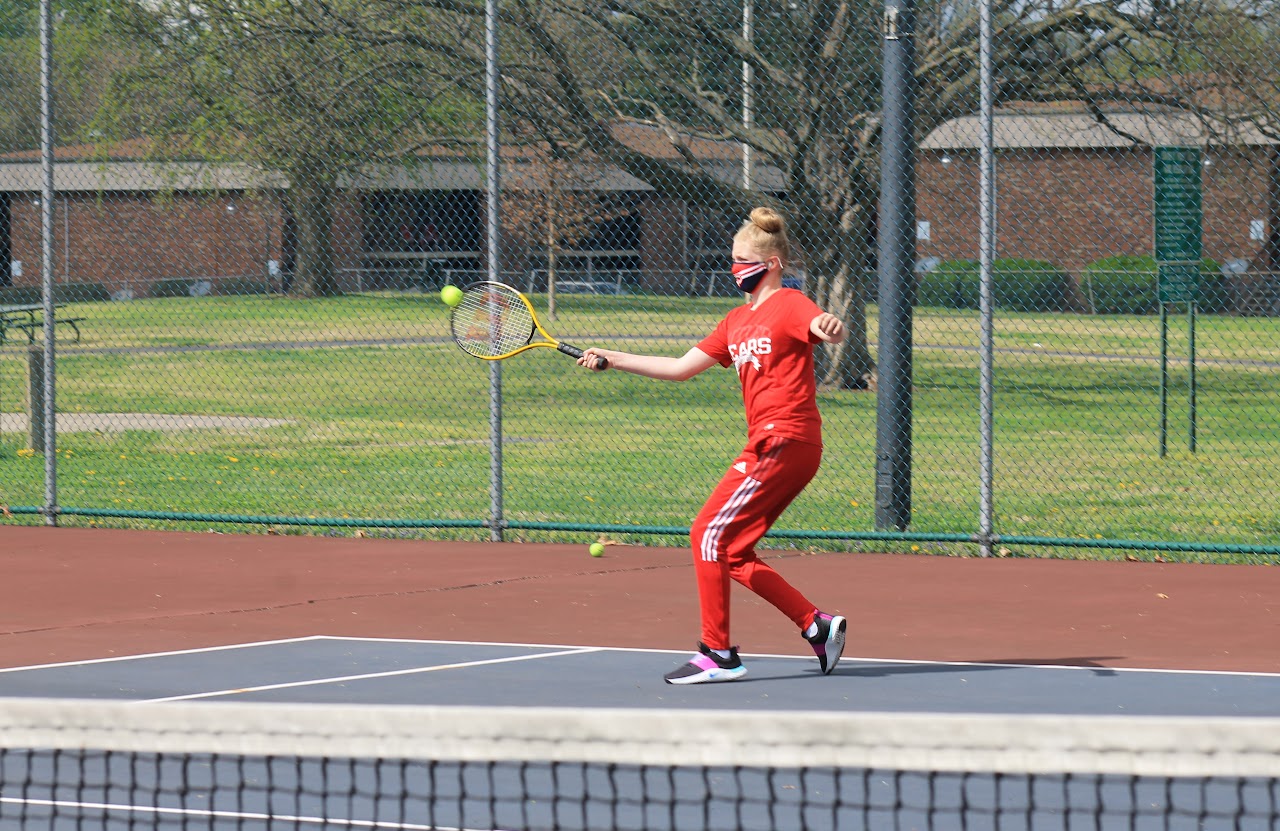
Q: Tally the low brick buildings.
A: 2